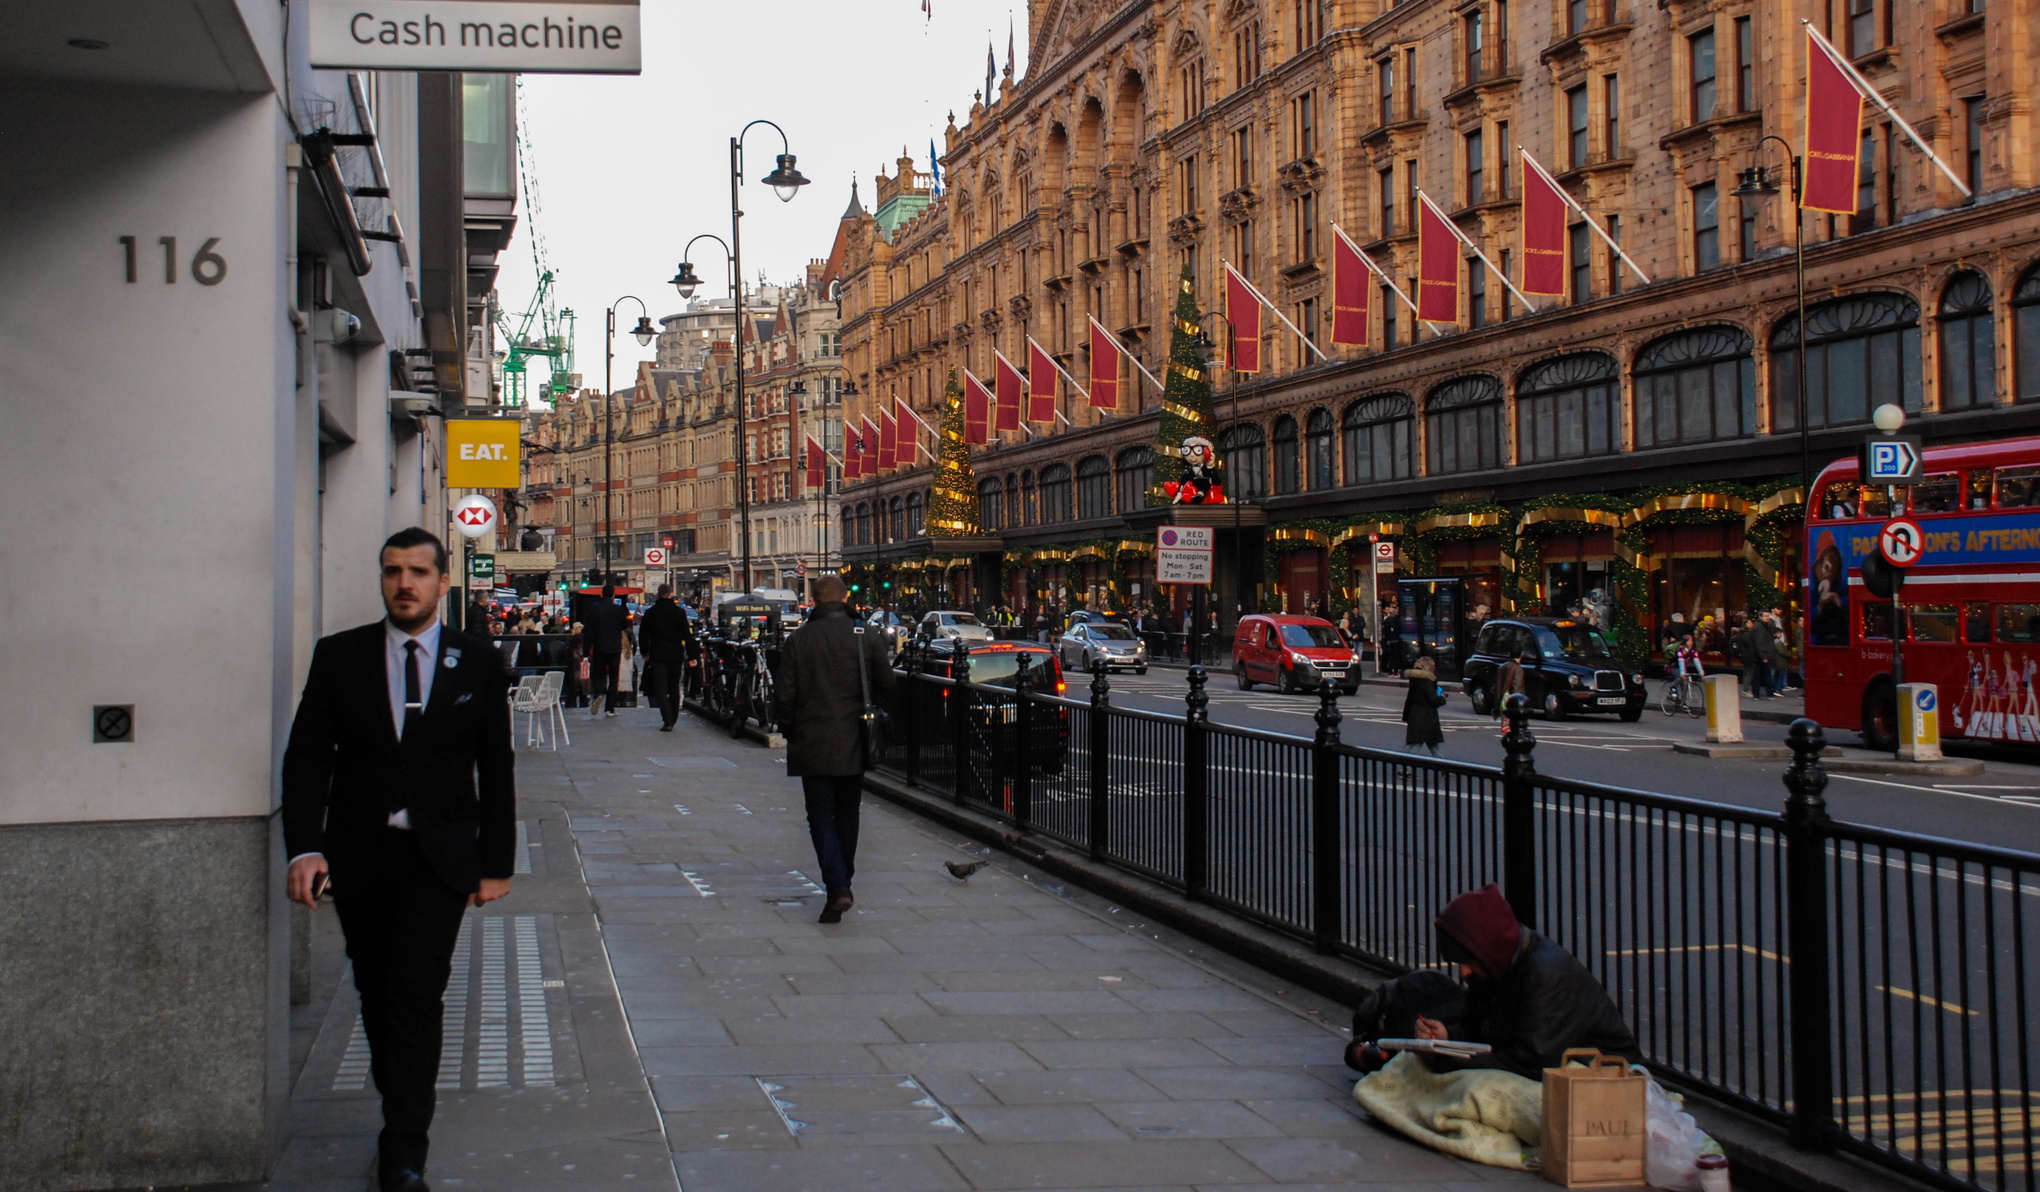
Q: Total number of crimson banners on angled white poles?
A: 14